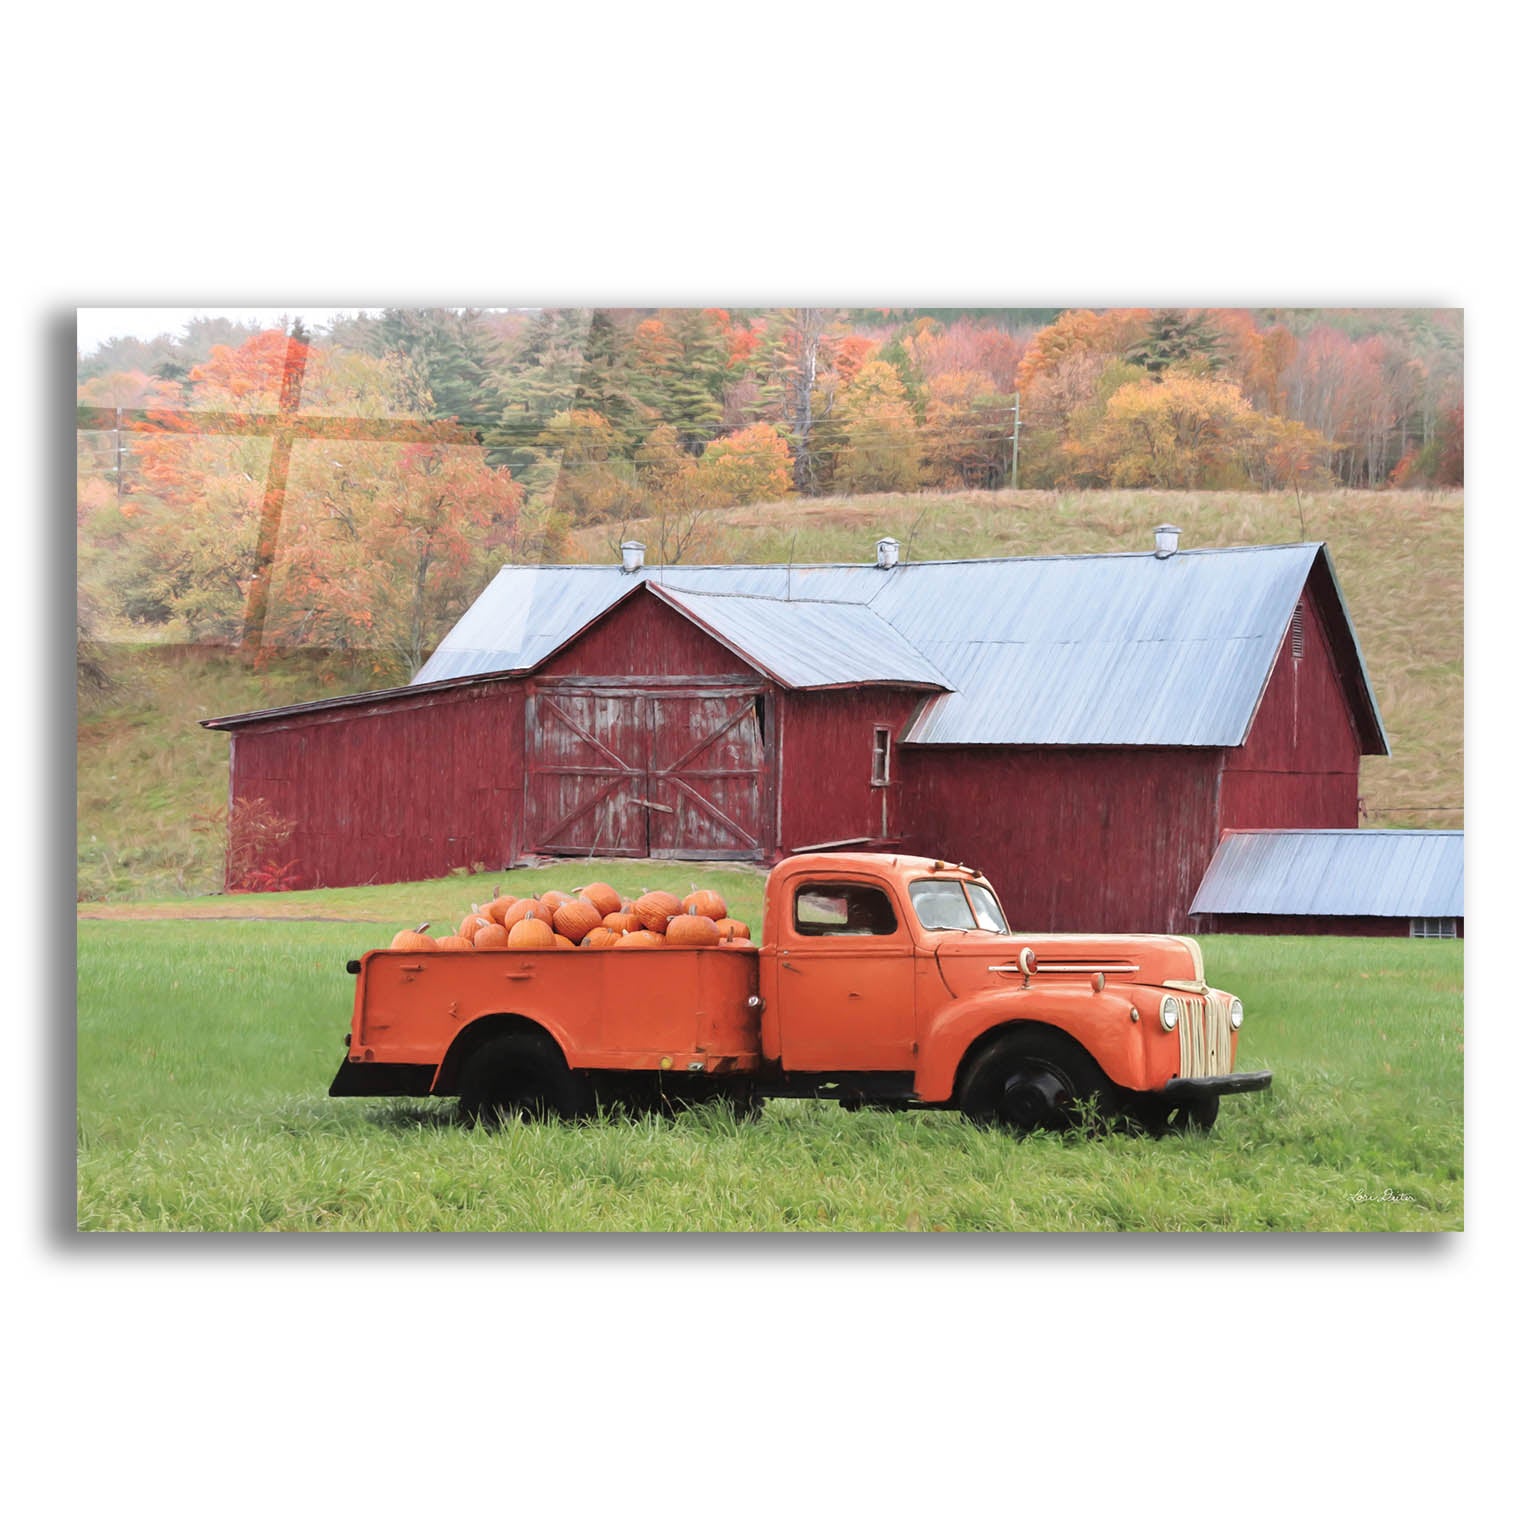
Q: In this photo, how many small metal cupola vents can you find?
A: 3